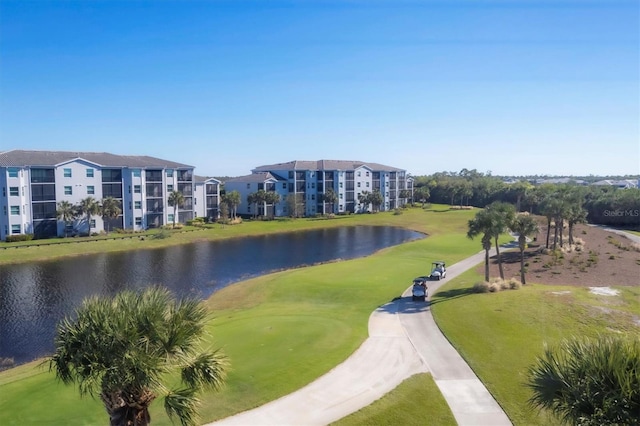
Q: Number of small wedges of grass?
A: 1